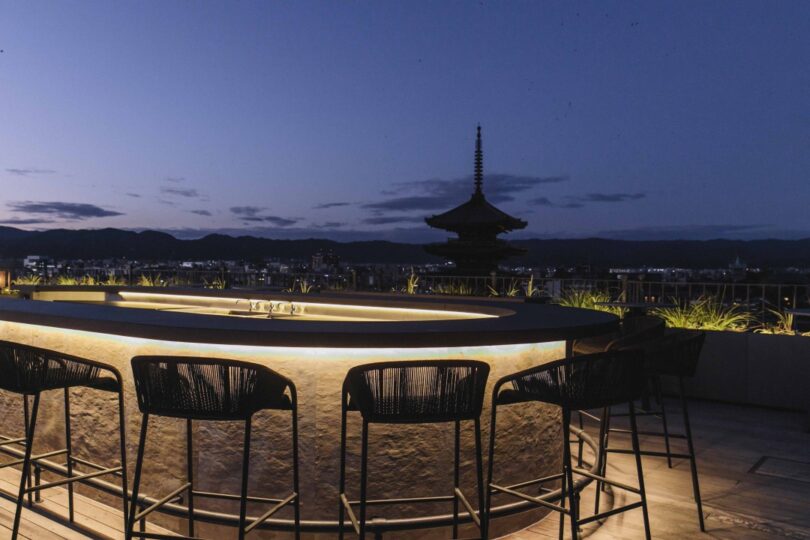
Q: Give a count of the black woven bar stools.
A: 6